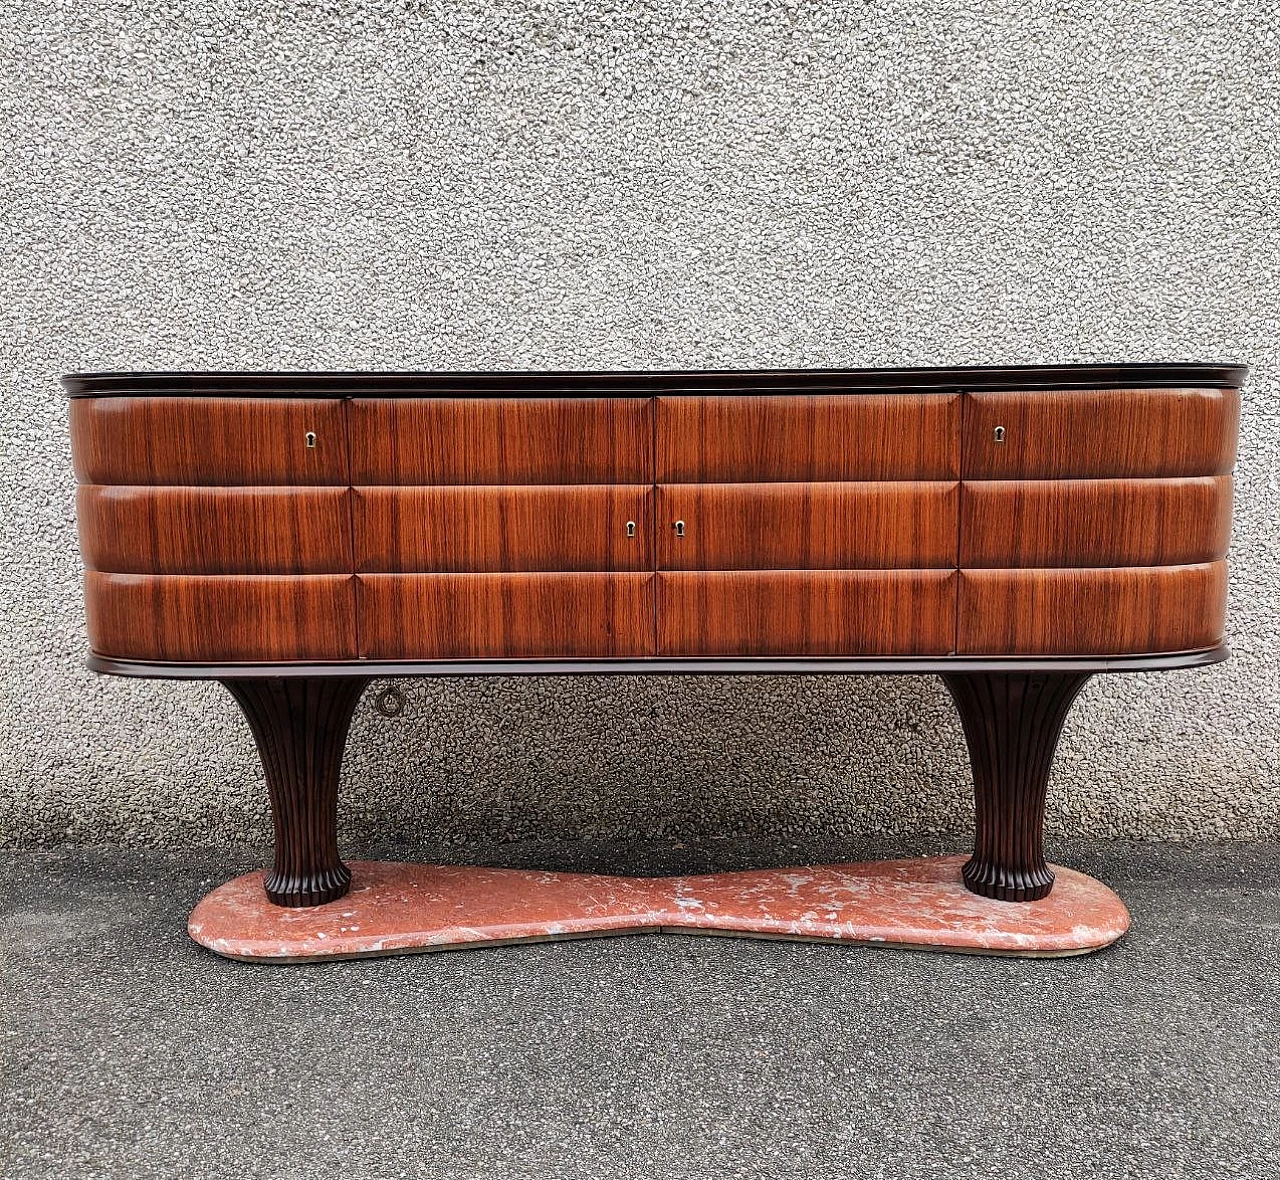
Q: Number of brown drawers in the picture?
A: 12